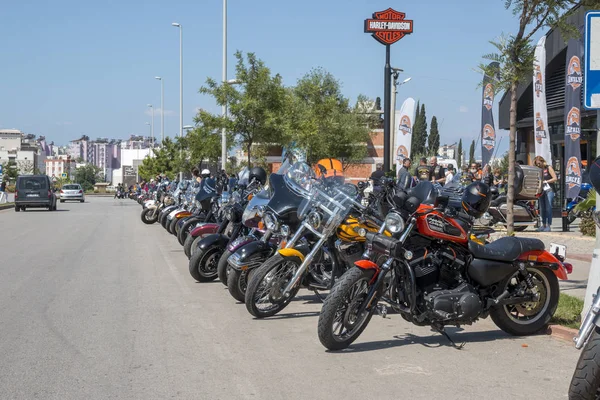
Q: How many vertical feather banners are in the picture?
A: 4